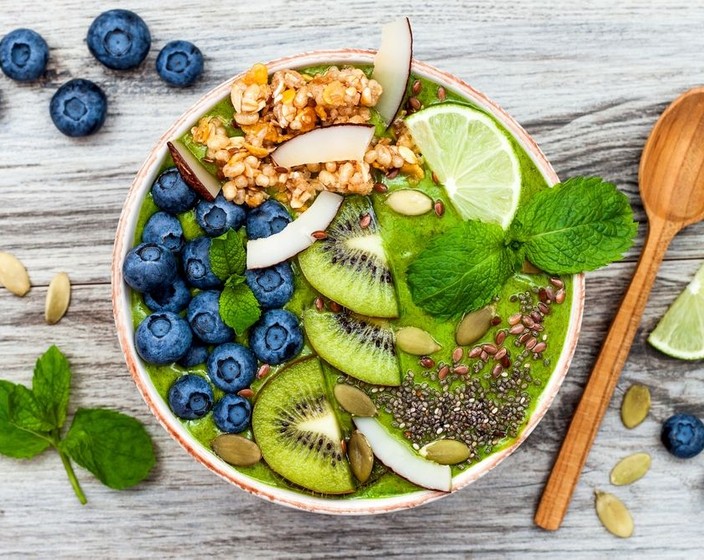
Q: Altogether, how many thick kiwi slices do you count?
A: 3